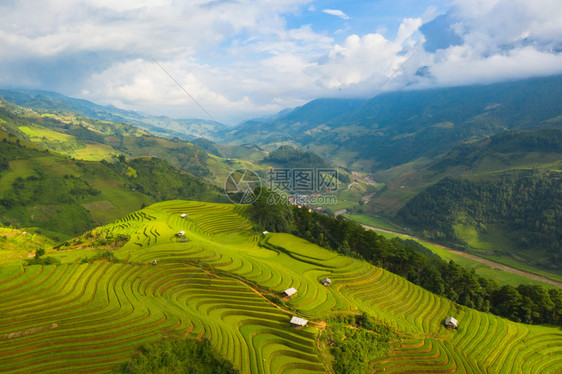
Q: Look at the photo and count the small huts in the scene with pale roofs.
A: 7